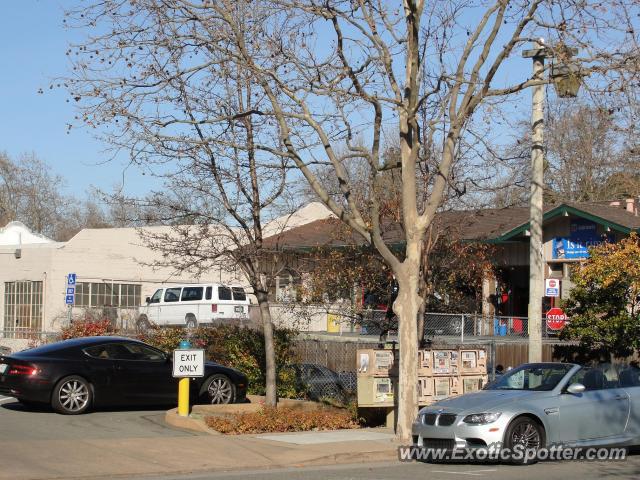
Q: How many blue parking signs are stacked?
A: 3